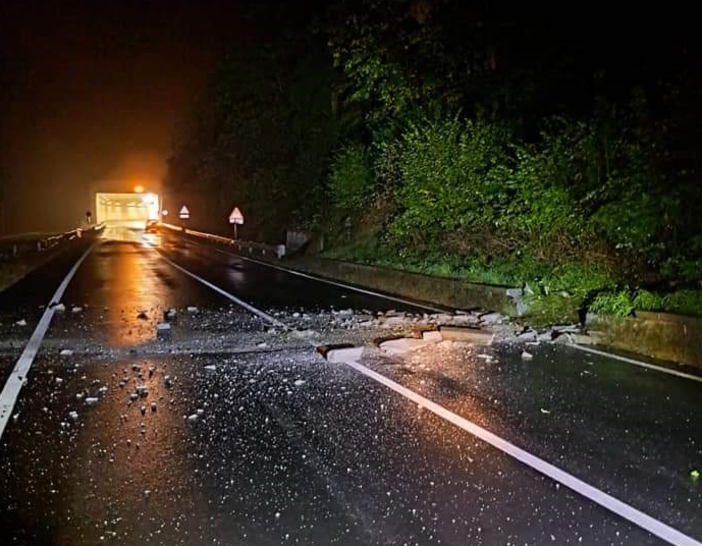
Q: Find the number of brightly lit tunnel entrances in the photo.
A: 1